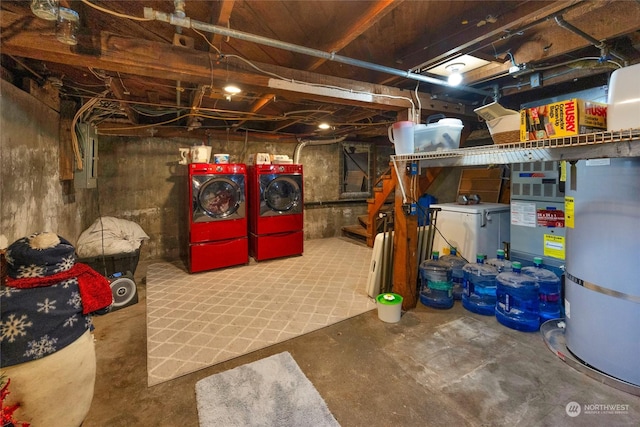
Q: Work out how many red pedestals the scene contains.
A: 2